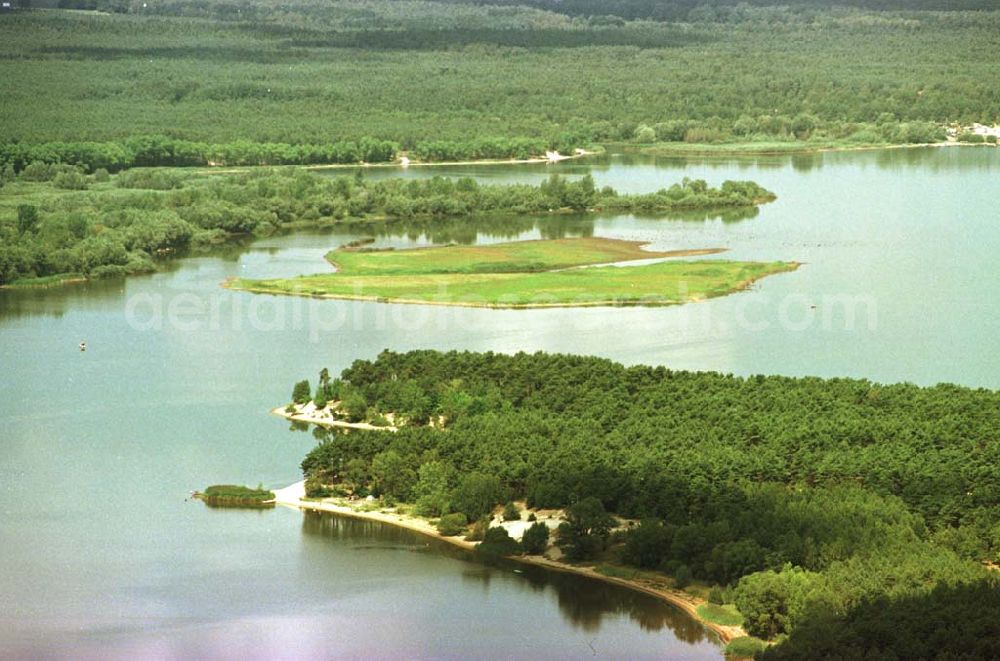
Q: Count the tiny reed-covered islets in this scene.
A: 1